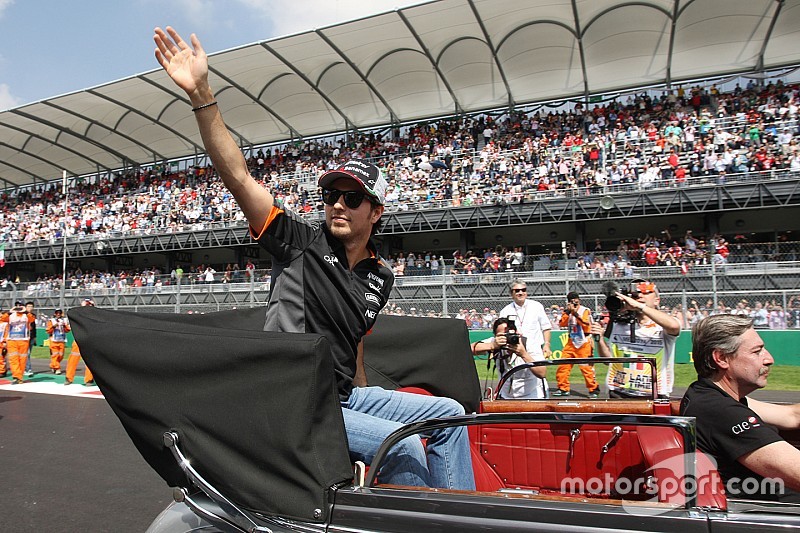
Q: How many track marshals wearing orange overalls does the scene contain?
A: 5